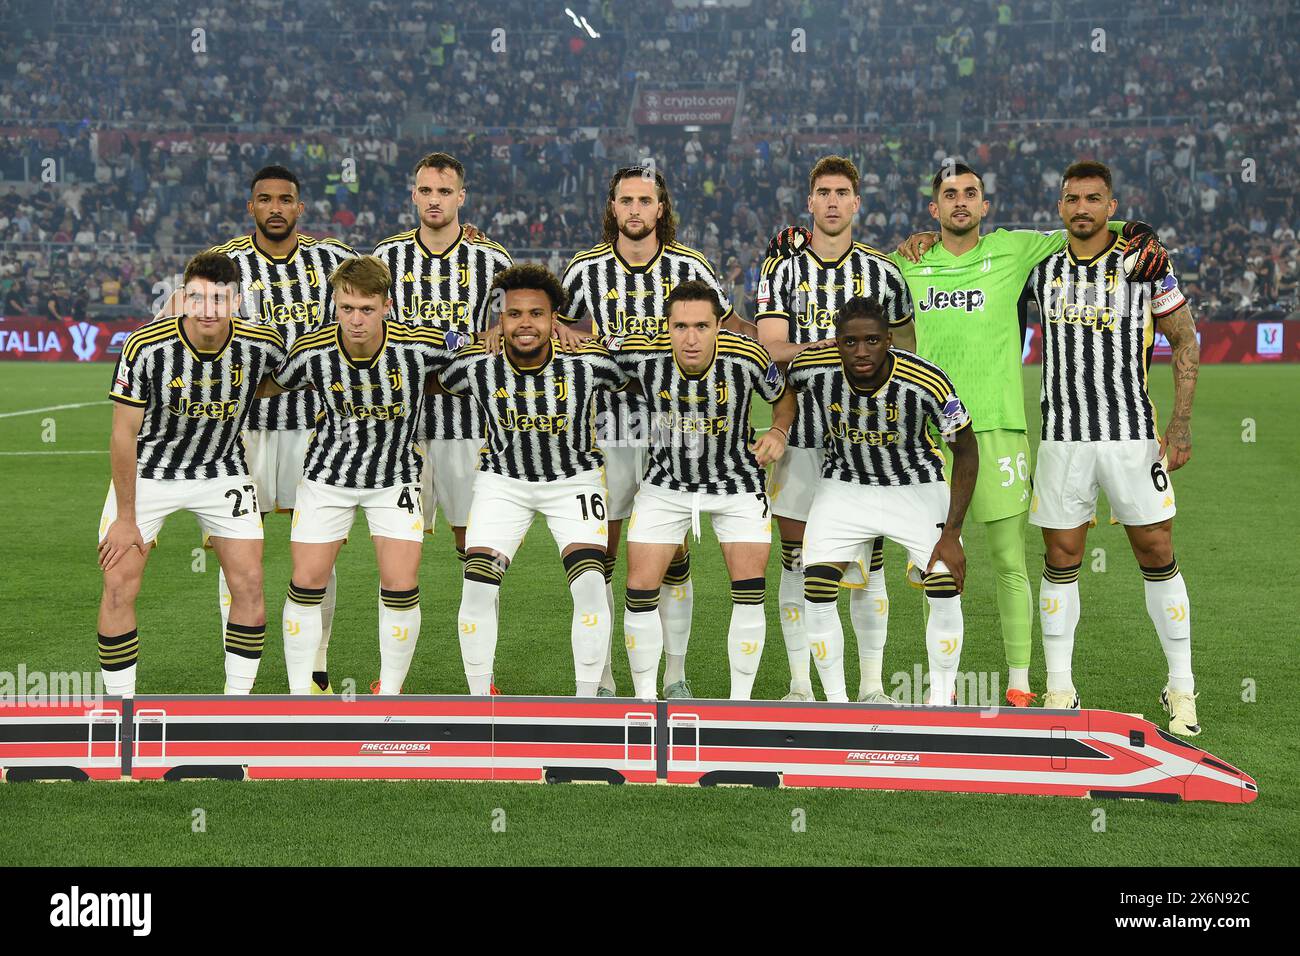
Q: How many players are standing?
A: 6